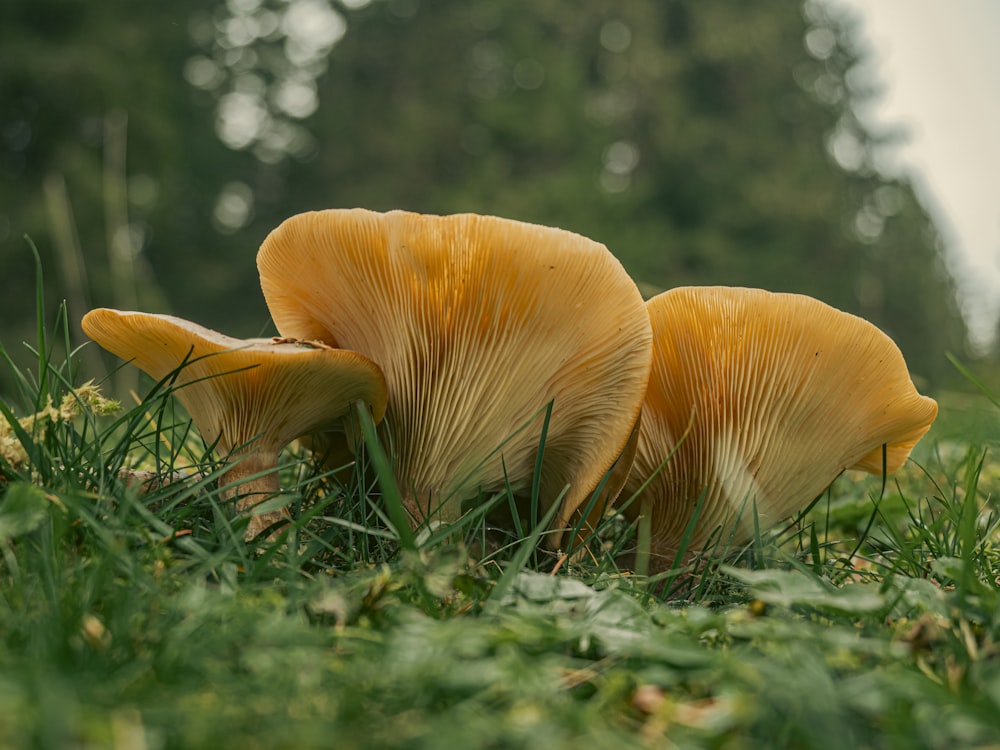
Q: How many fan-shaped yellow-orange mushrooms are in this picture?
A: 3